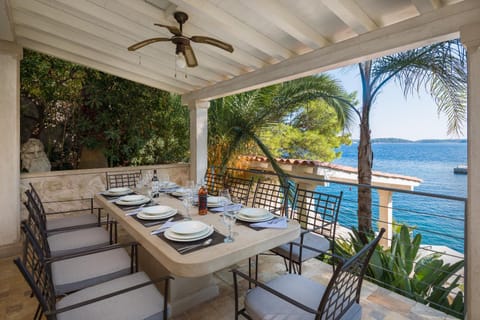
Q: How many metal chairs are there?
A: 10